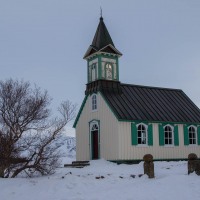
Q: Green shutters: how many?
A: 6